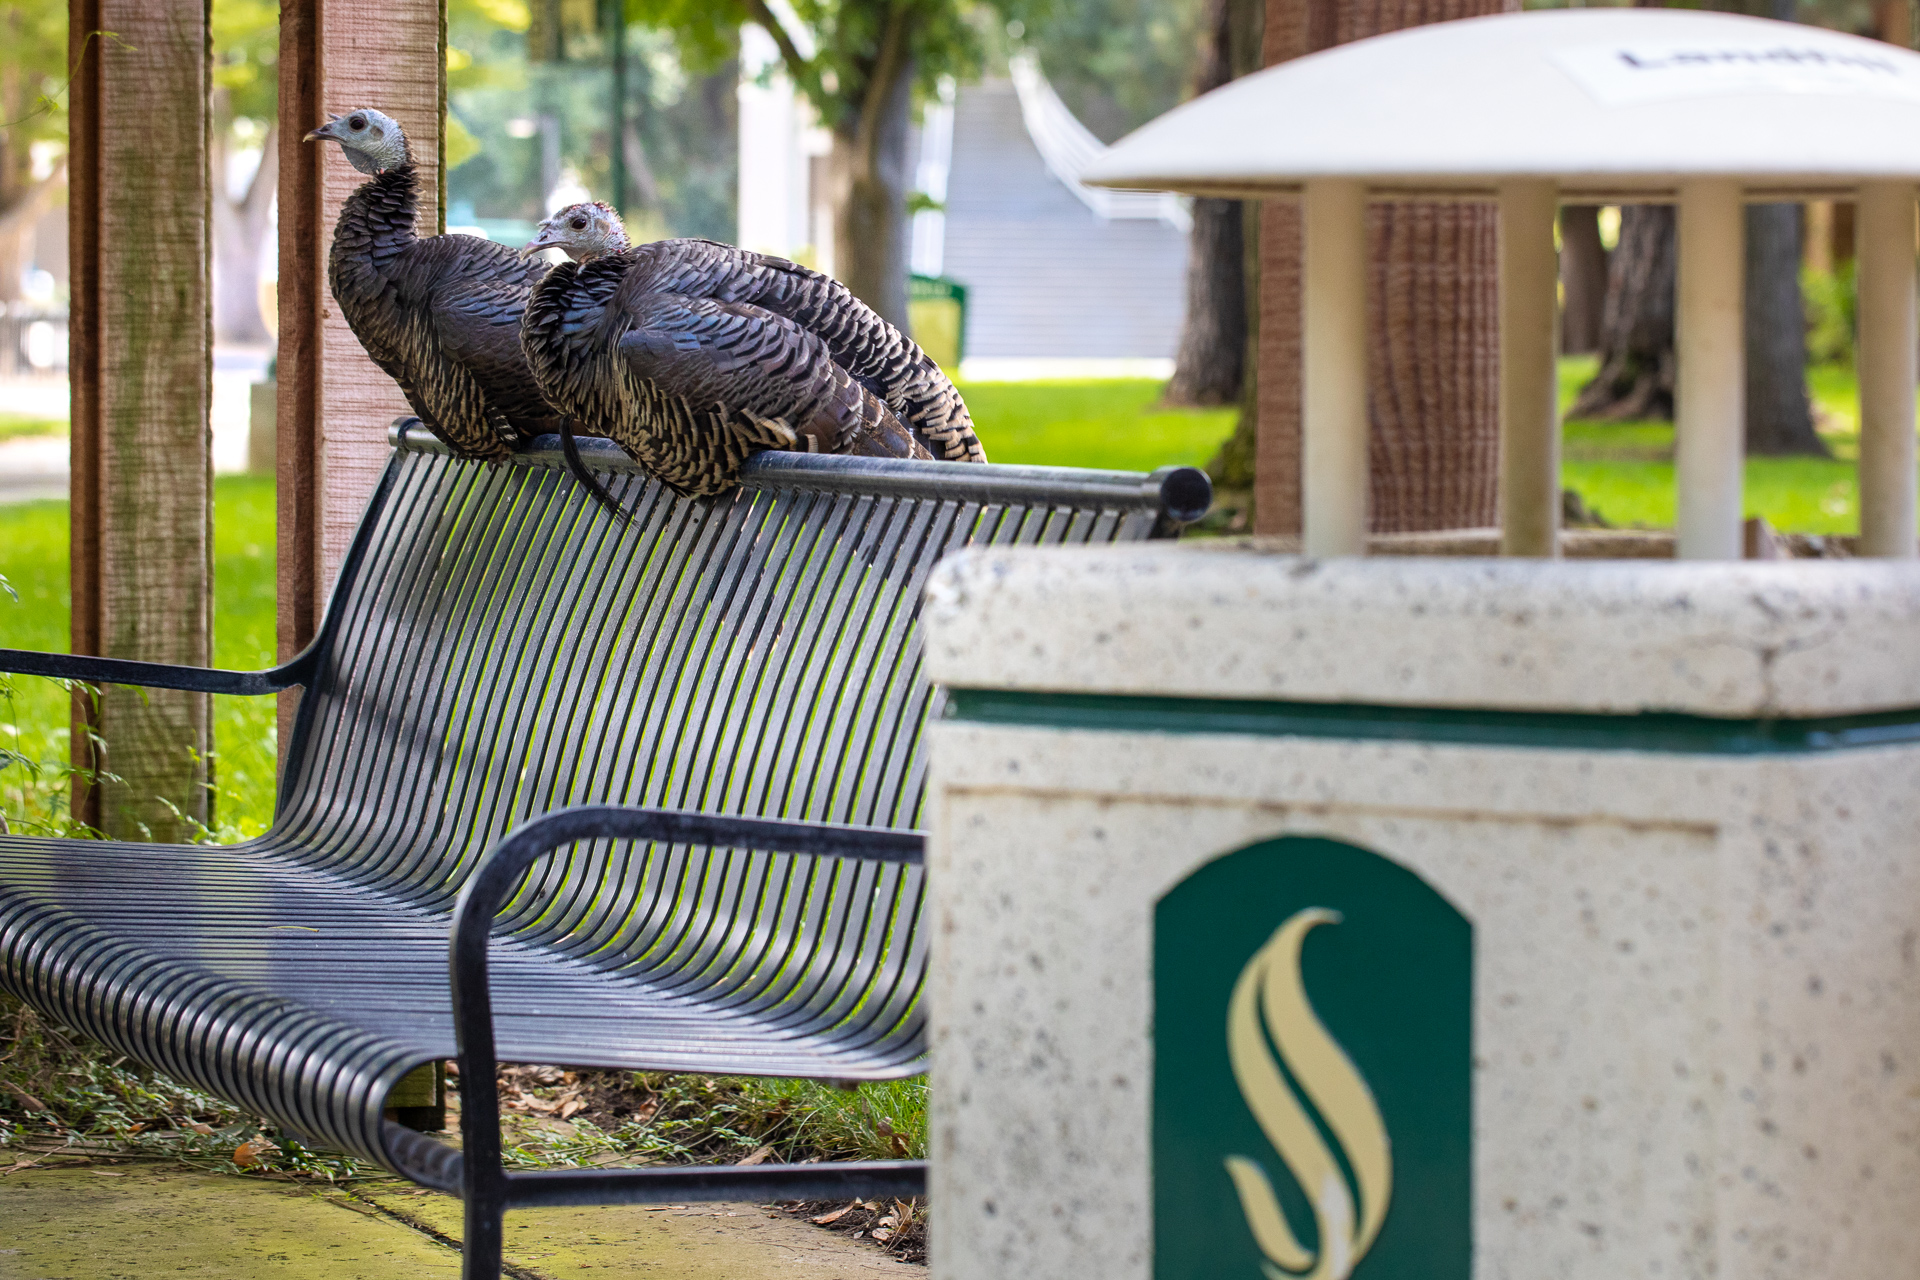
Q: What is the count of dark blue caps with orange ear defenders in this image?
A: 0